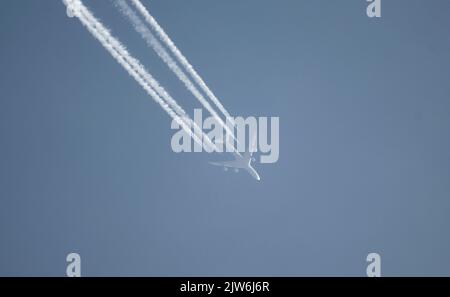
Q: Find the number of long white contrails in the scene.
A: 4